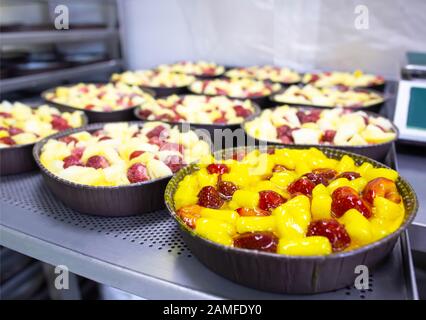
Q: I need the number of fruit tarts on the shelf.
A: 12